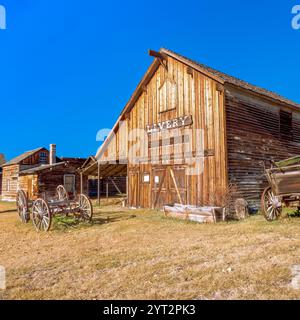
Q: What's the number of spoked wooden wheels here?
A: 5